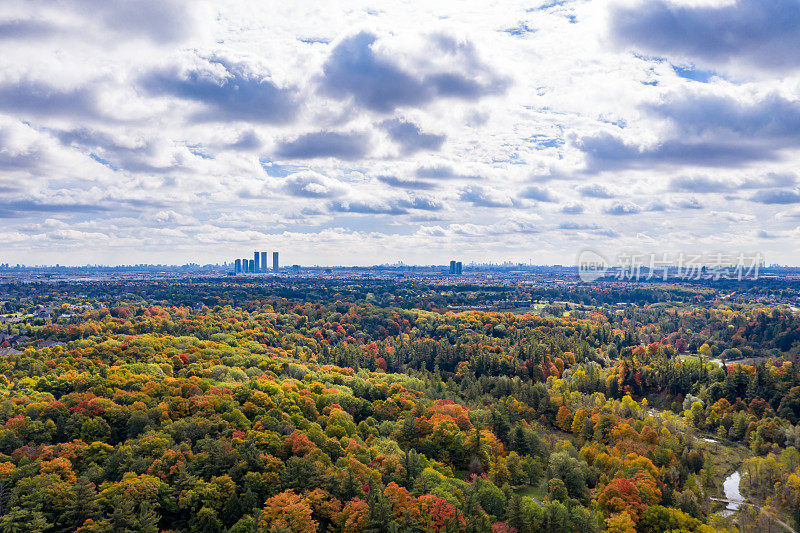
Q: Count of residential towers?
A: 8